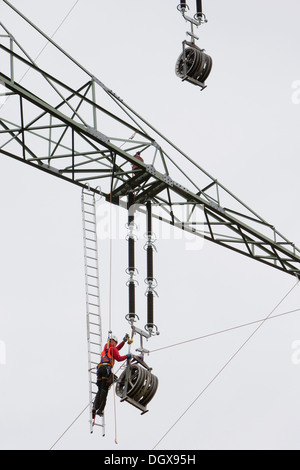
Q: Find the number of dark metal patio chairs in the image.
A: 0